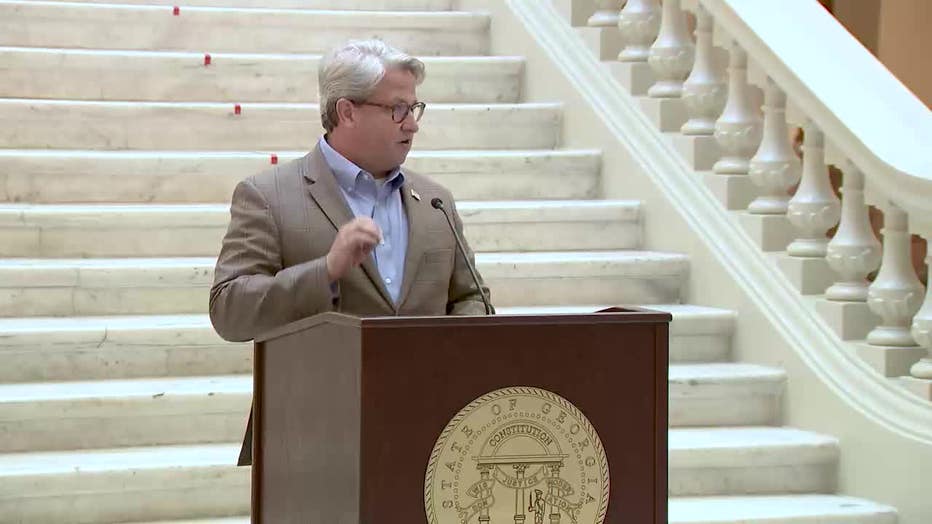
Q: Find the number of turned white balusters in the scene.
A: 10